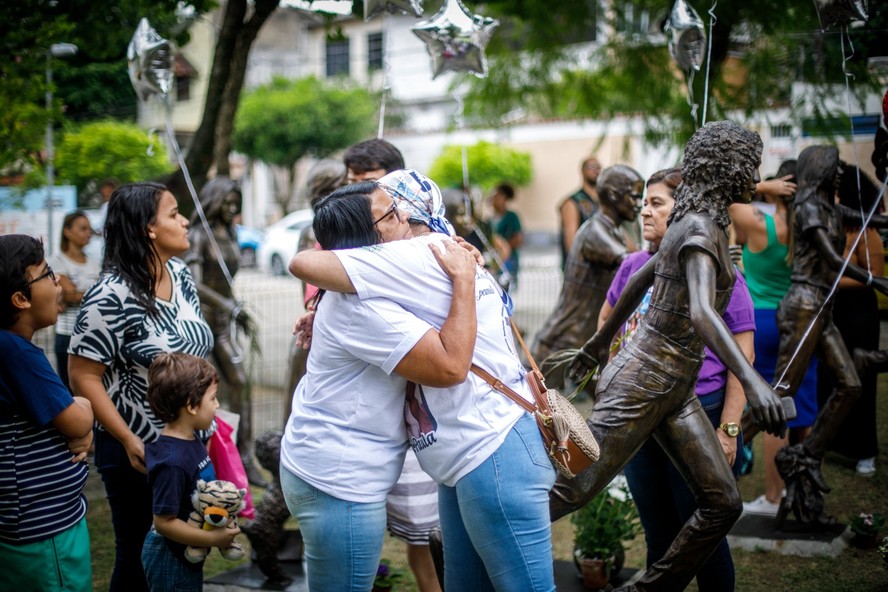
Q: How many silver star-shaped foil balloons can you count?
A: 5